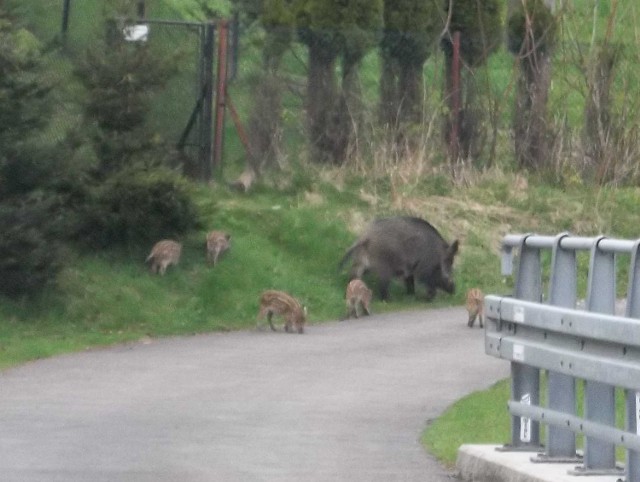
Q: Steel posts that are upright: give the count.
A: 4